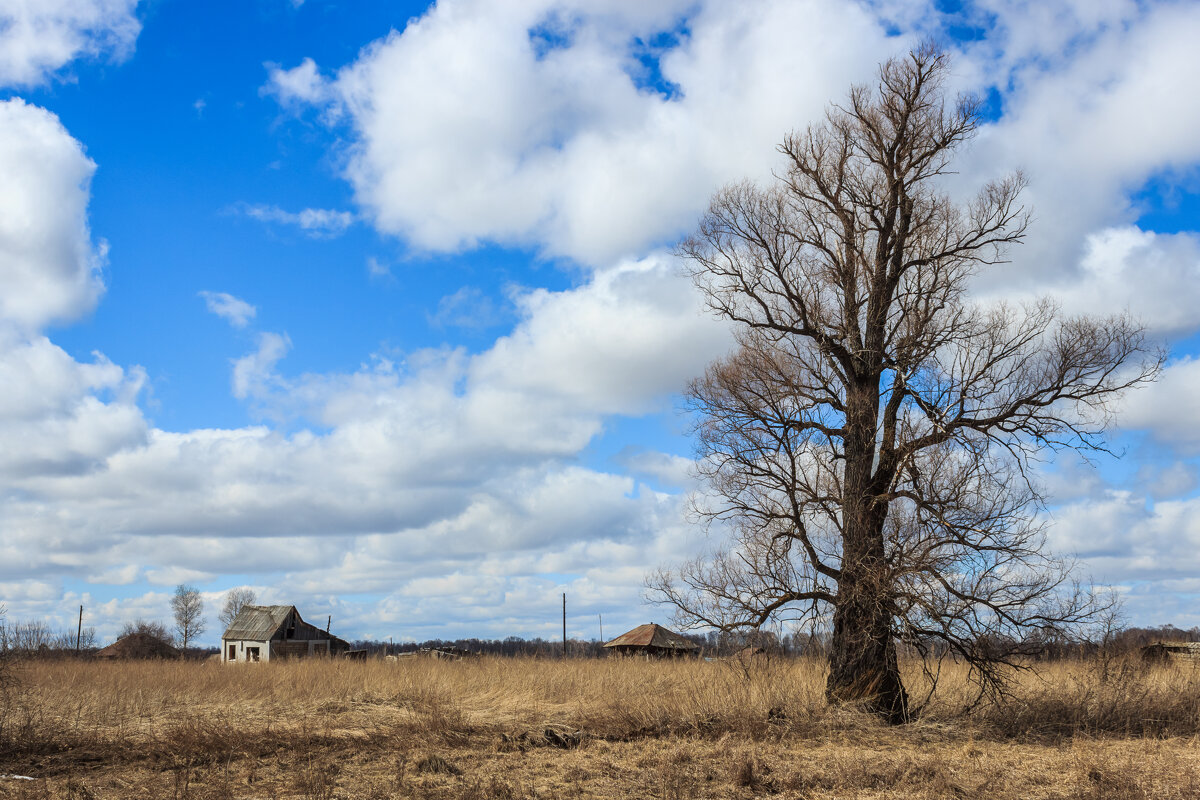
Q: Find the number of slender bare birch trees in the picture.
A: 2